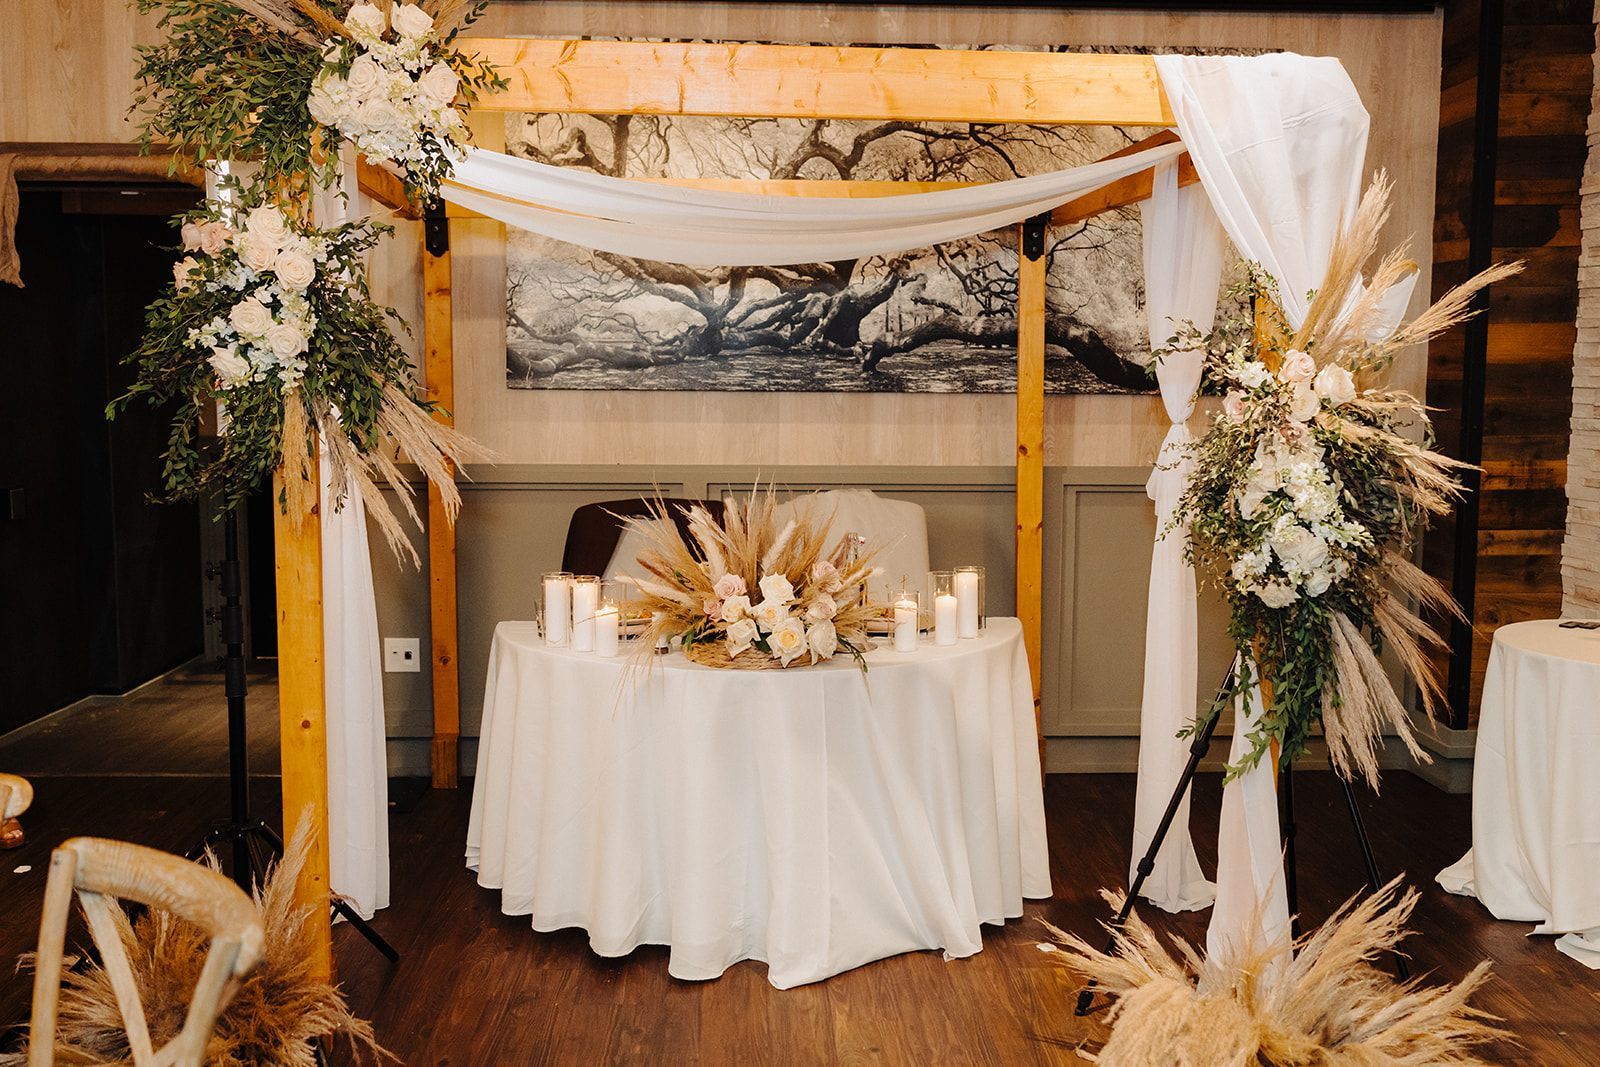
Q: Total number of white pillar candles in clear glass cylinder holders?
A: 6